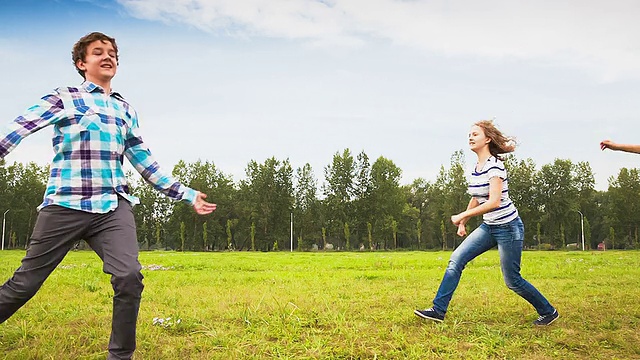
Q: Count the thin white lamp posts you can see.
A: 3